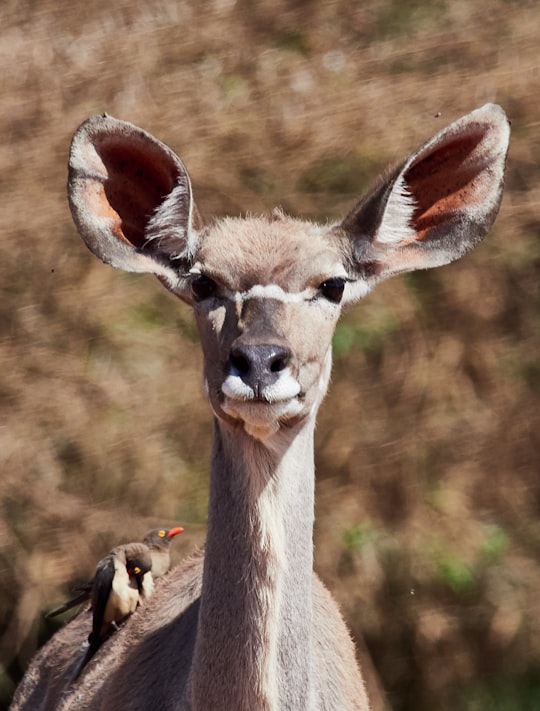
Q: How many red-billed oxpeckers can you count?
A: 2